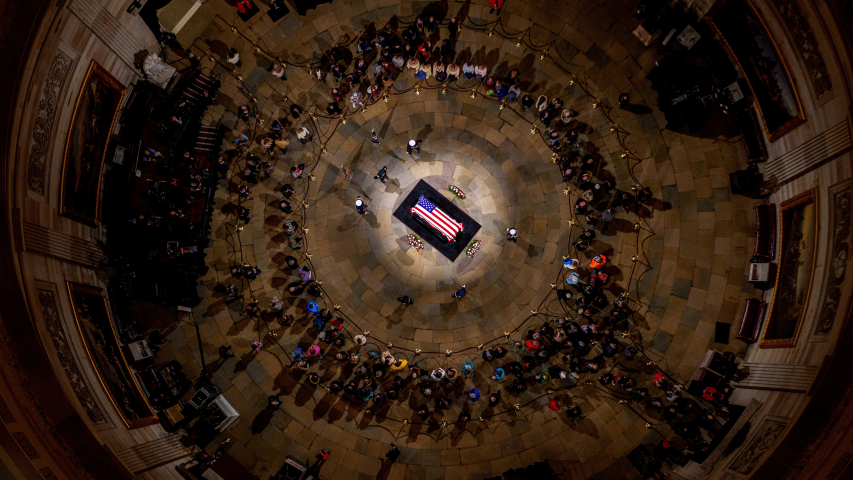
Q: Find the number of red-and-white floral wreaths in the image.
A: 3